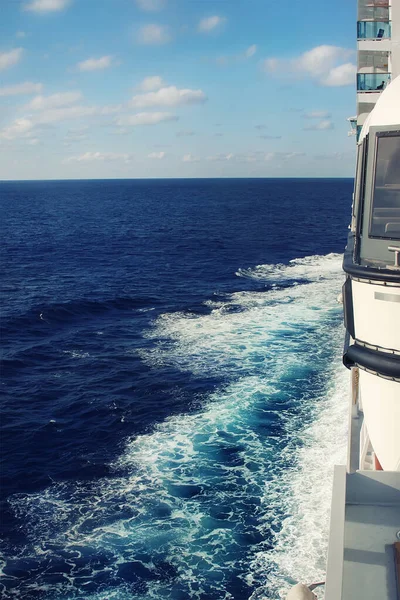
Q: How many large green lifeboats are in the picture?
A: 0